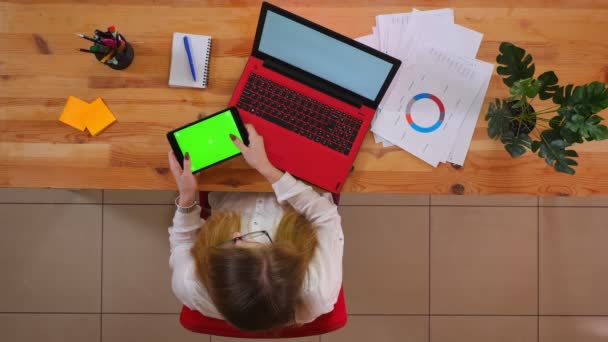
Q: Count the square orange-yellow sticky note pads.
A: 2